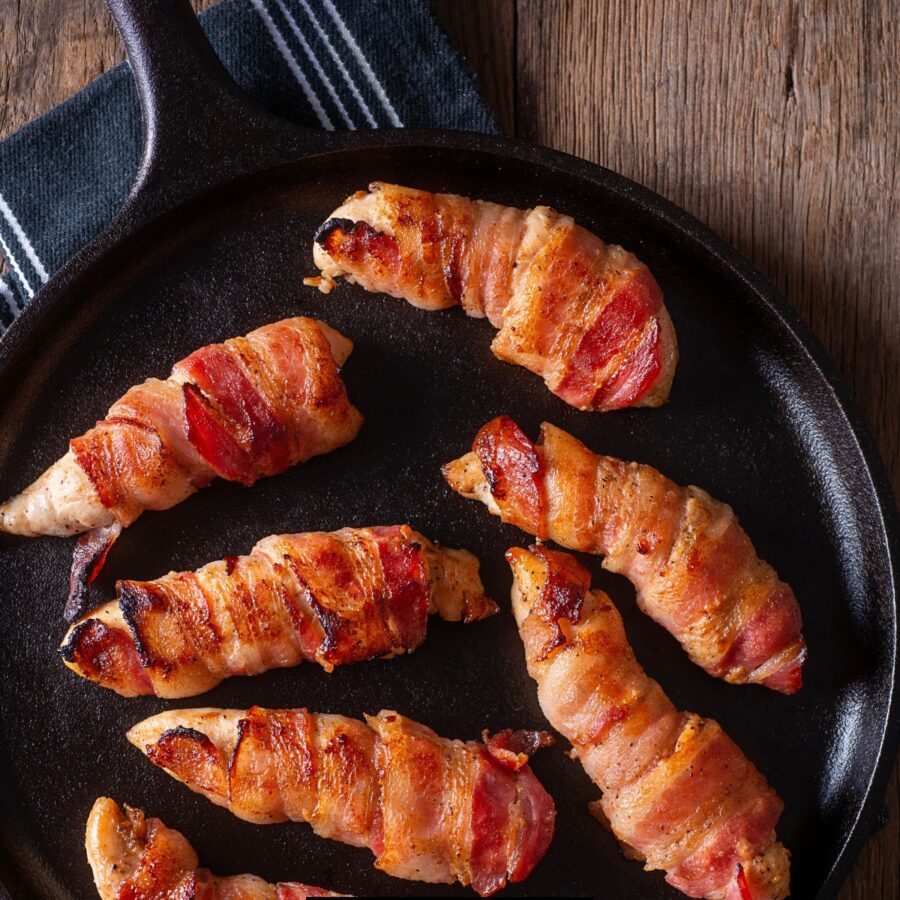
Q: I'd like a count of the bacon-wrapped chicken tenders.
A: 7